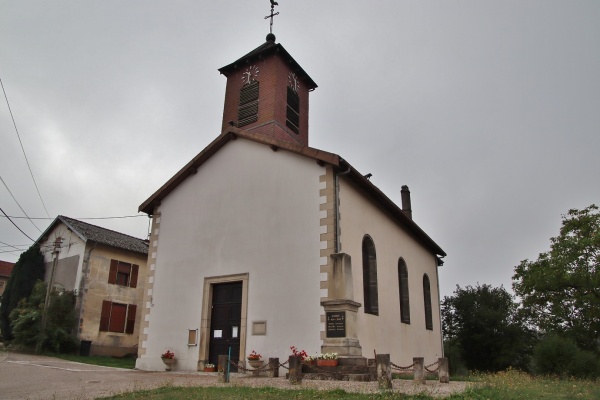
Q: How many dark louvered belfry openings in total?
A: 2